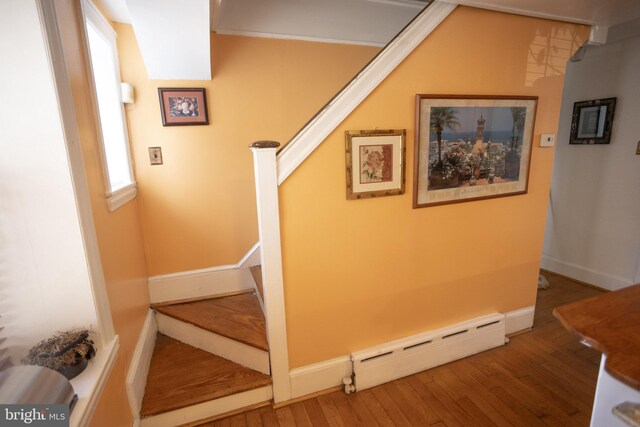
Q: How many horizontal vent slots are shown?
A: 4